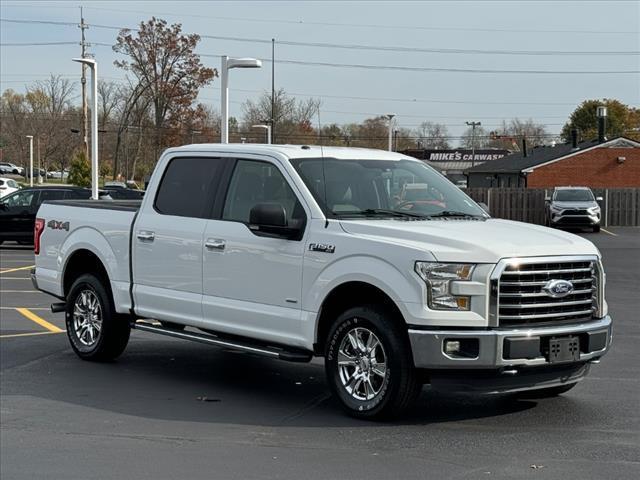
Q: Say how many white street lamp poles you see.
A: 5